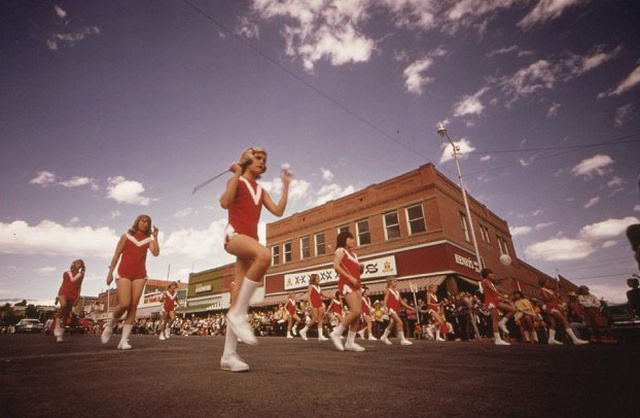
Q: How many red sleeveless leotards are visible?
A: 13